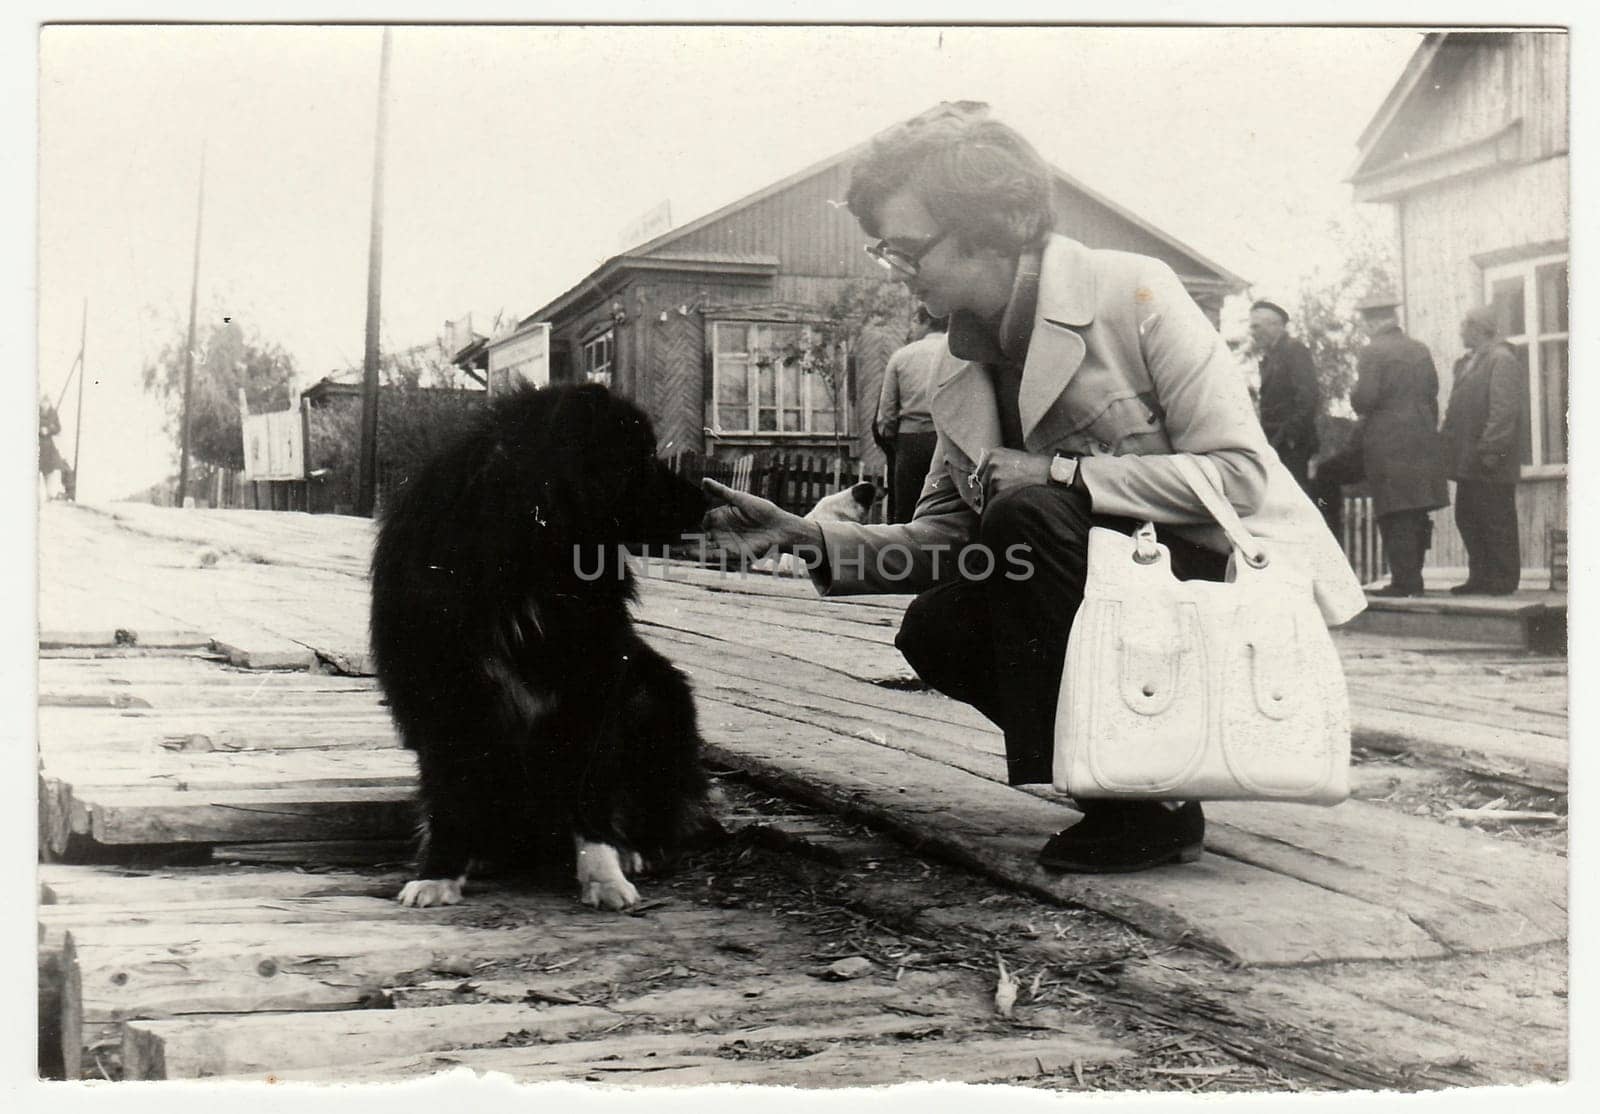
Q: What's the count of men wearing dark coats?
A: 3